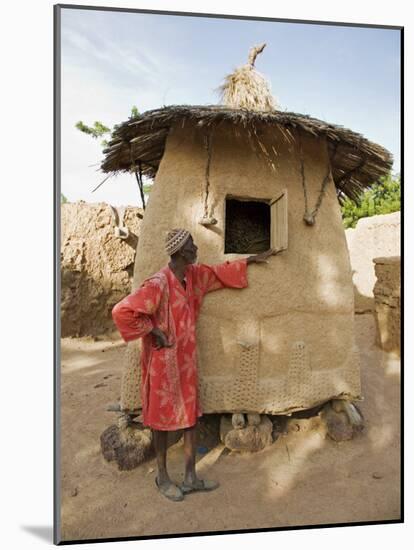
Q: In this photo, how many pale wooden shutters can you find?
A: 1